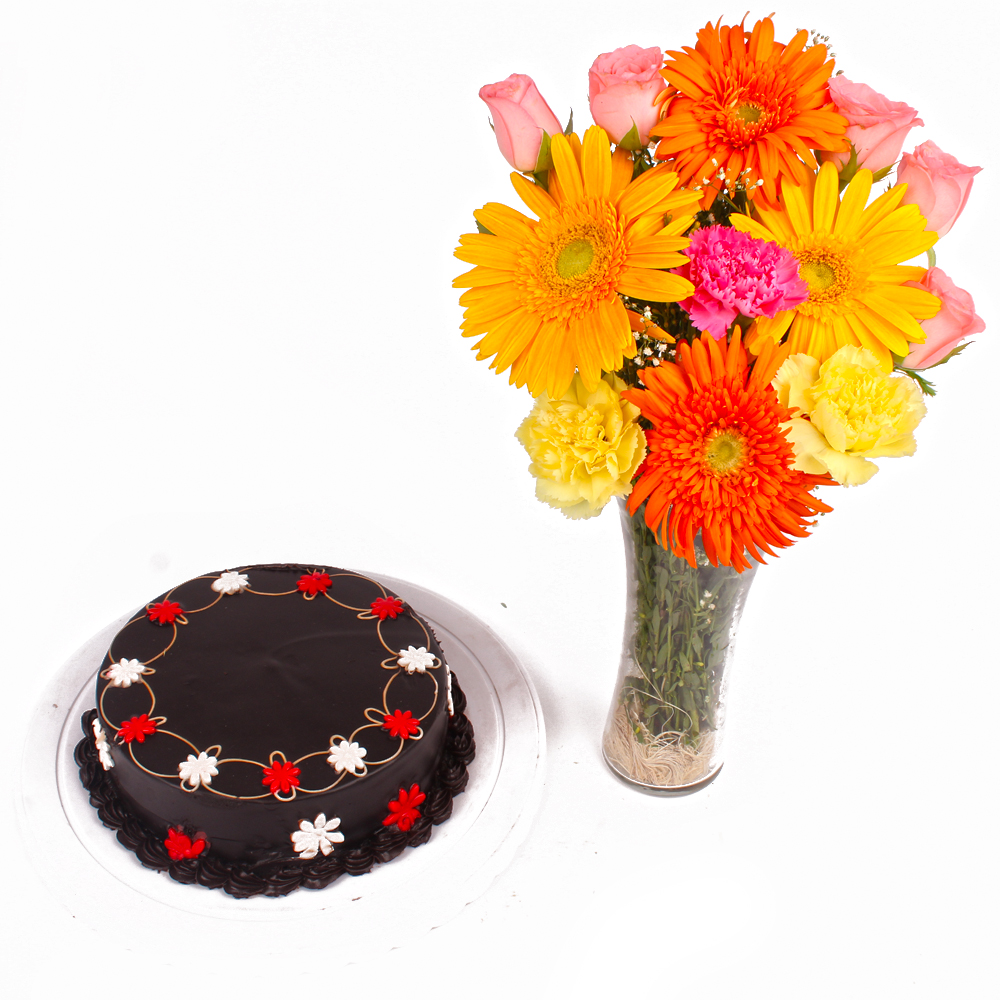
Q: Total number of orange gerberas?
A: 2